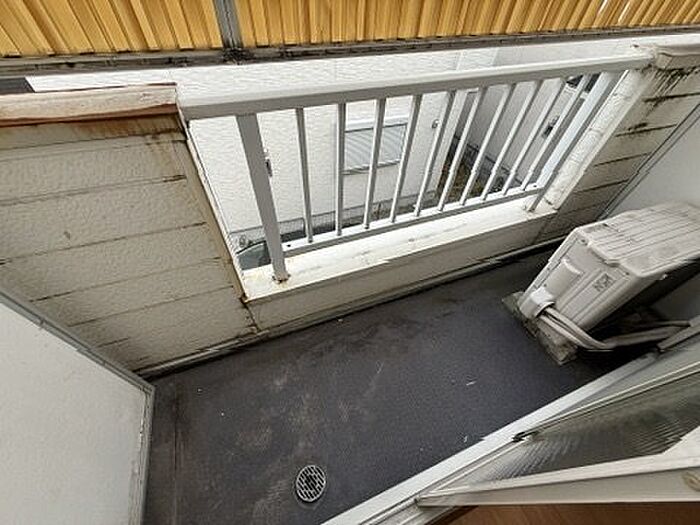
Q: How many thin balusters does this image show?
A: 10